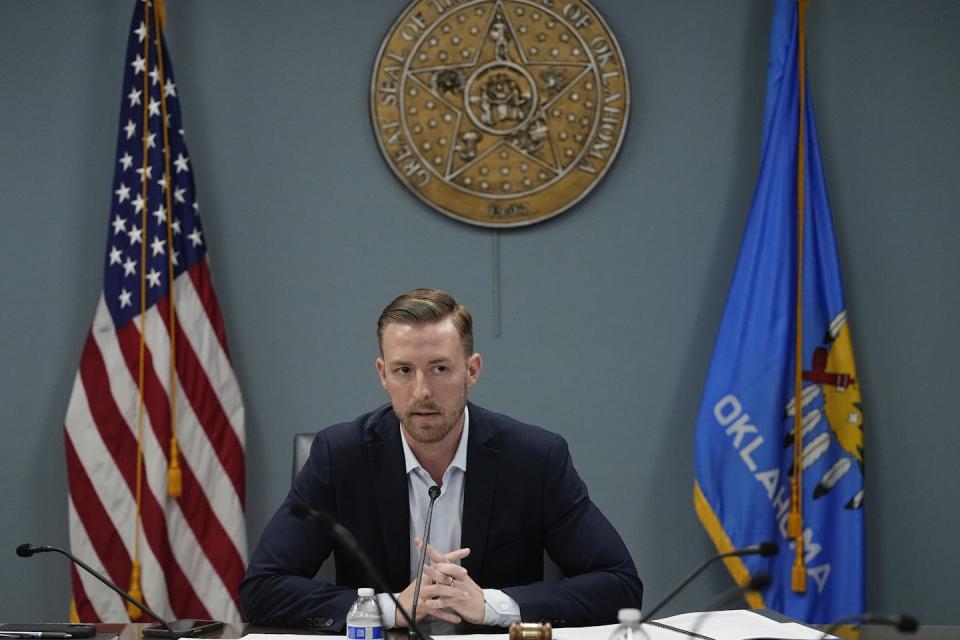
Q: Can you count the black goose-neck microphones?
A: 6